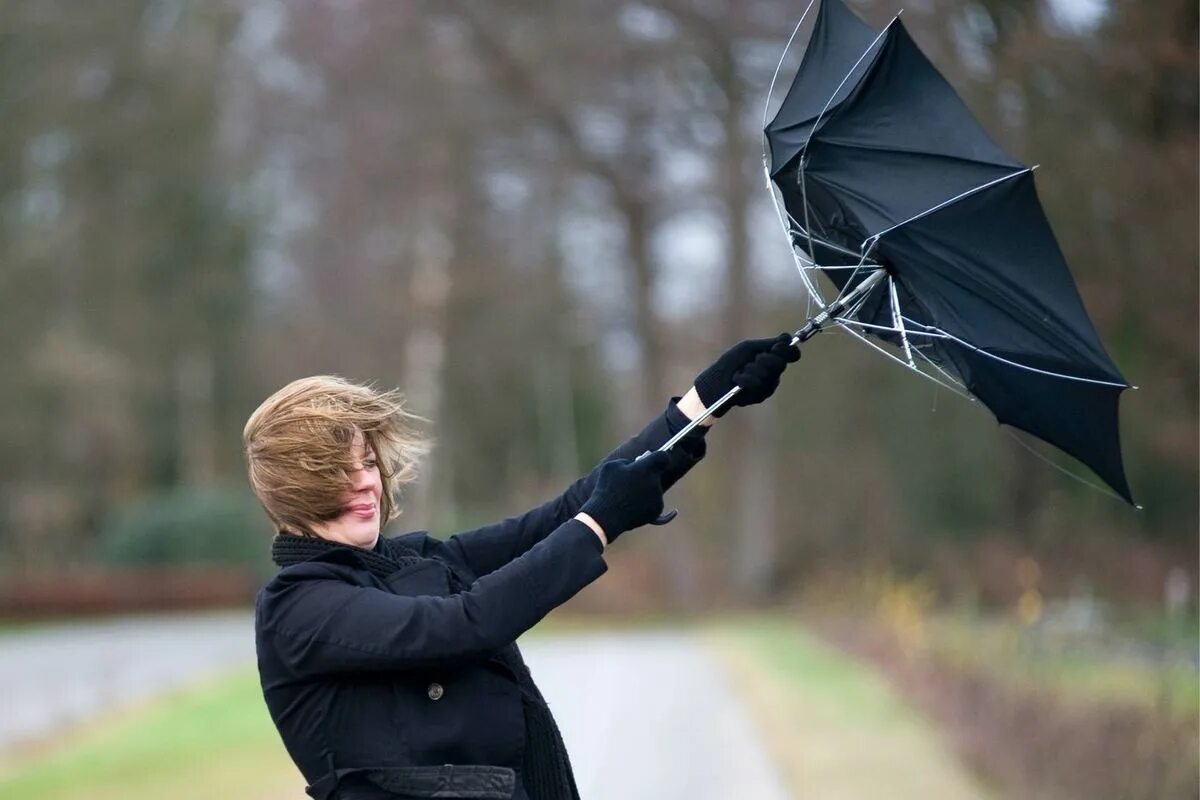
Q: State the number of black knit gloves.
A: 2